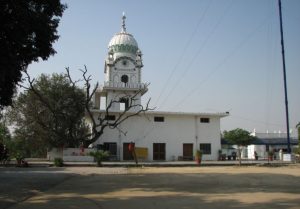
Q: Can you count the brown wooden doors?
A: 3